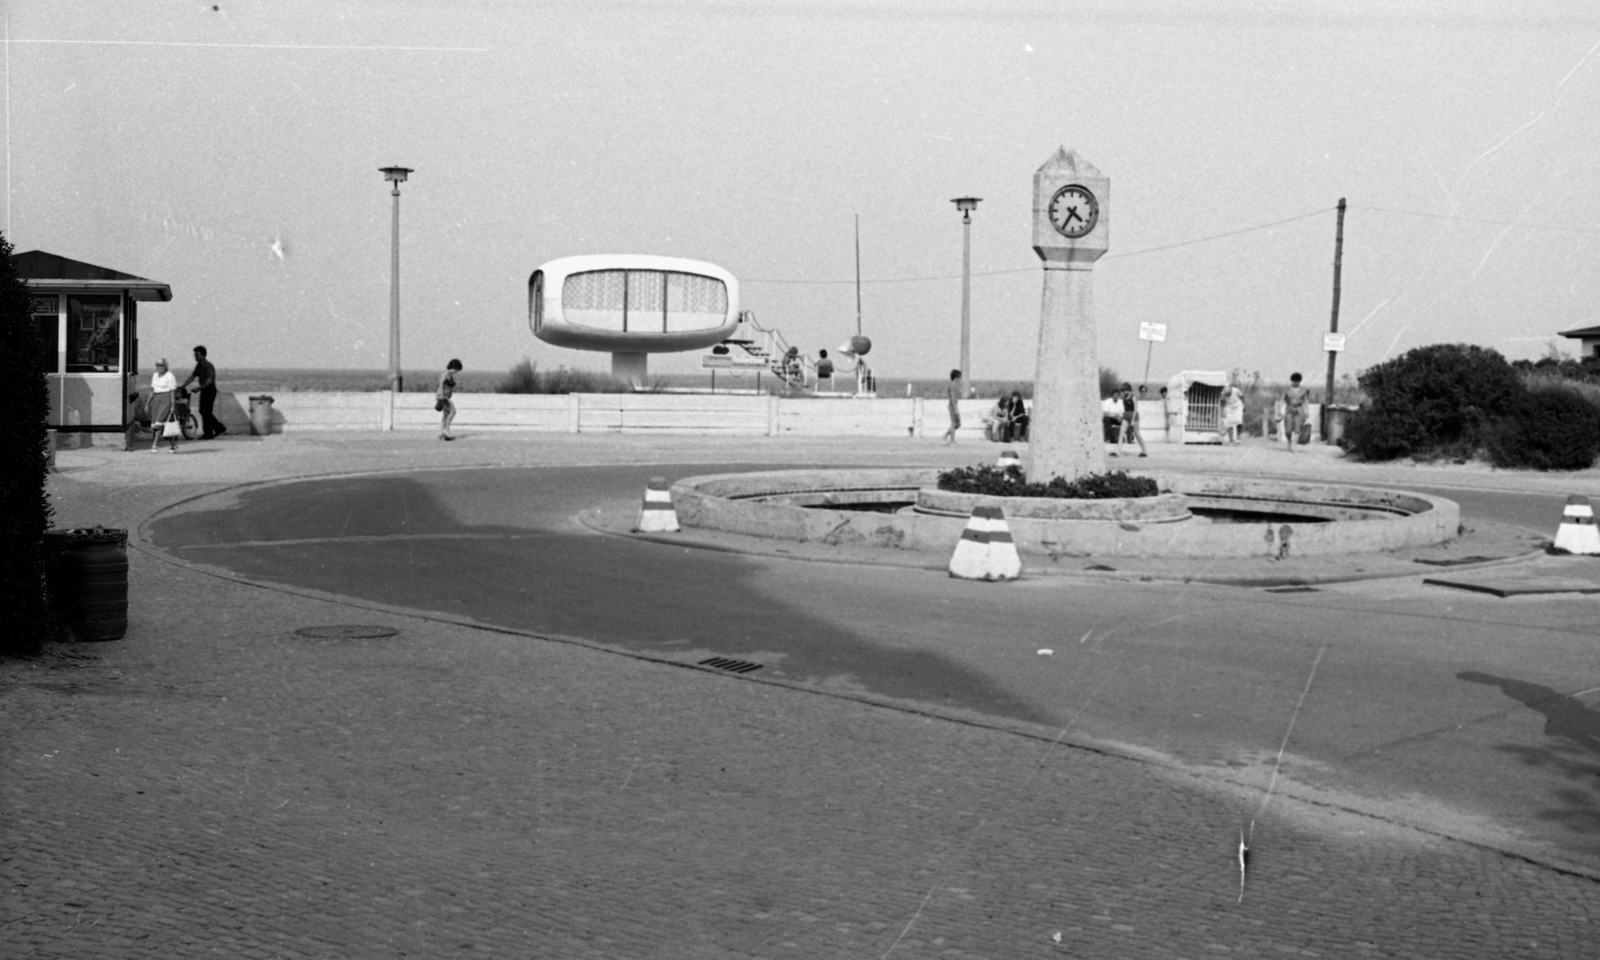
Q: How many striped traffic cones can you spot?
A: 4